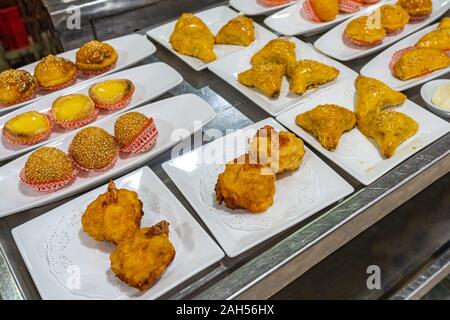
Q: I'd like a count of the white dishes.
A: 13